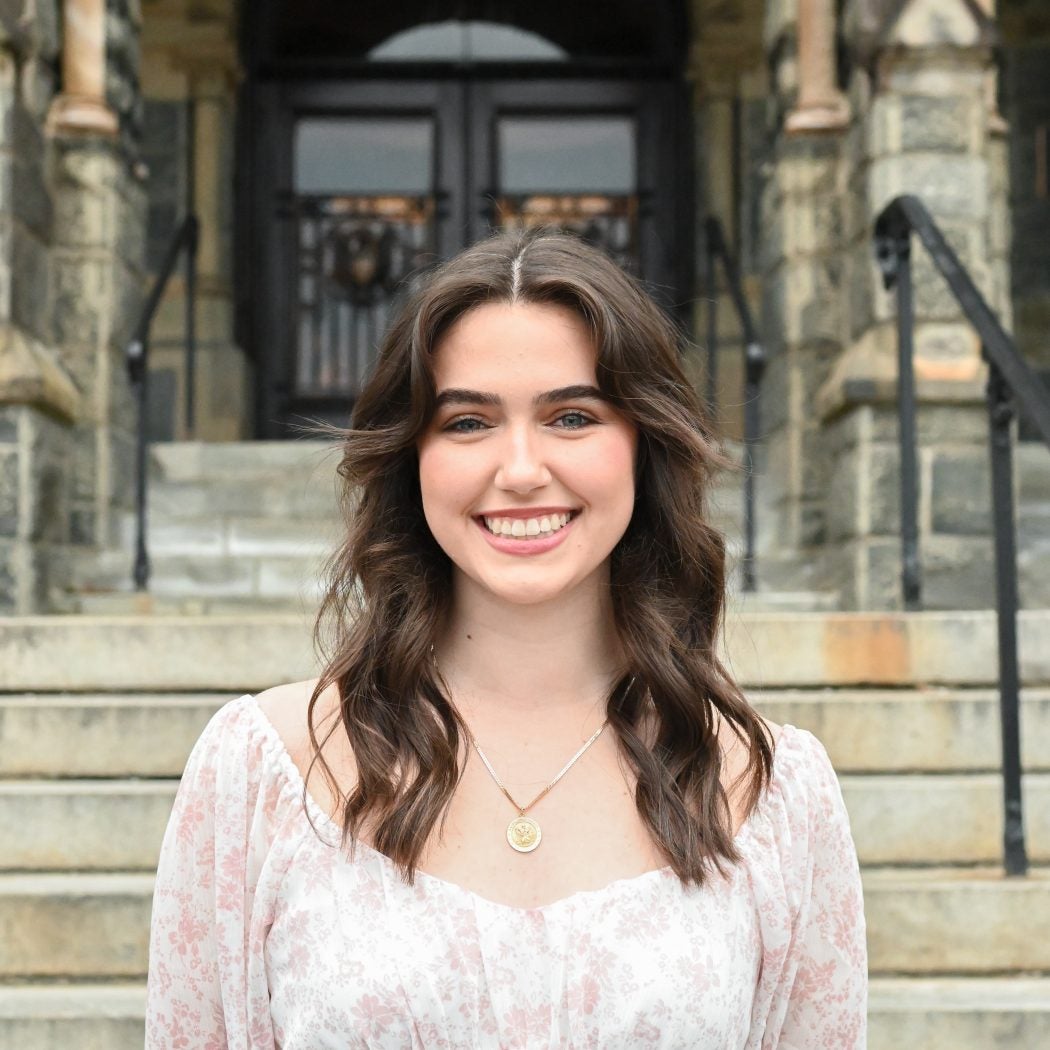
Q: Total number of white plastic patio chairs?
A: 0